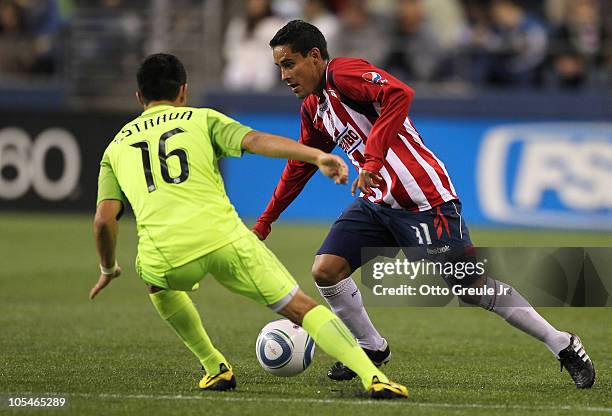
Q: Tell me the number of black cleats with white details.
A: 2